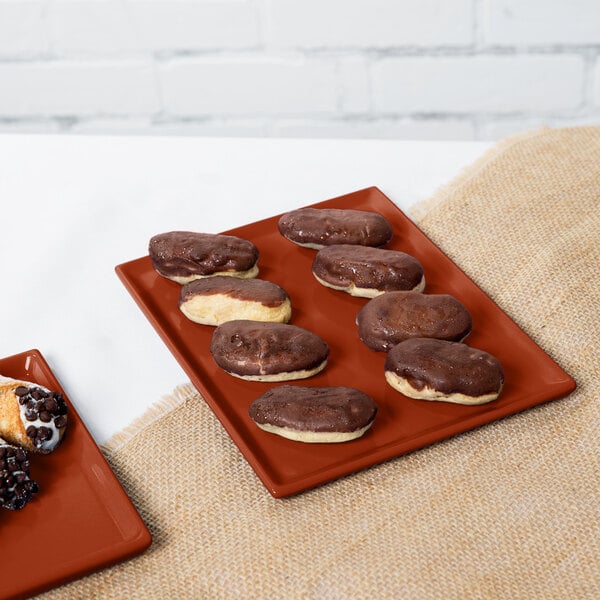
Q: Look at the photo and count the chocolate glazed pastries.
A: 8